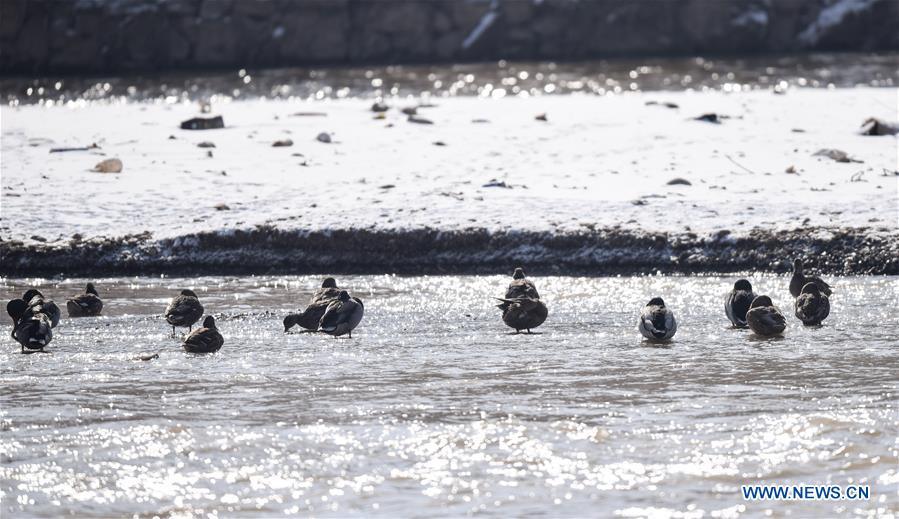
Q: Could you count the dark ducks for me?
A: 15